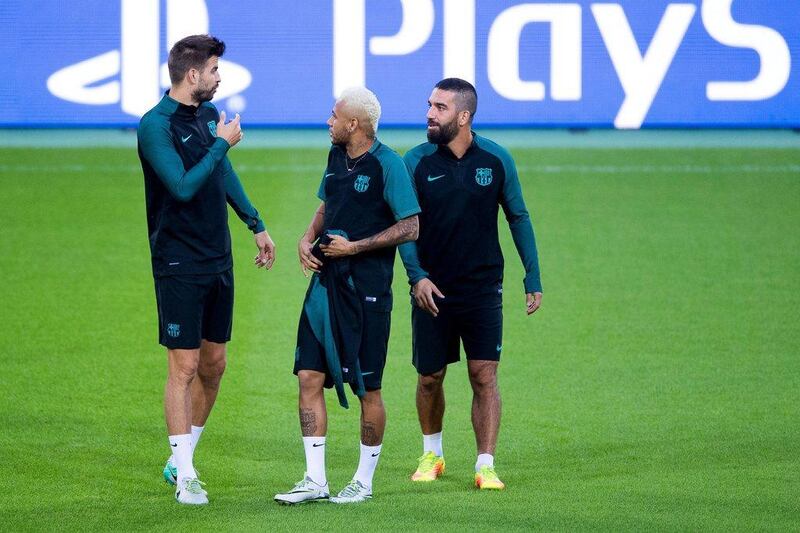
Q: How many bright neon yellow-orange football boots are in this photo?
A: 2